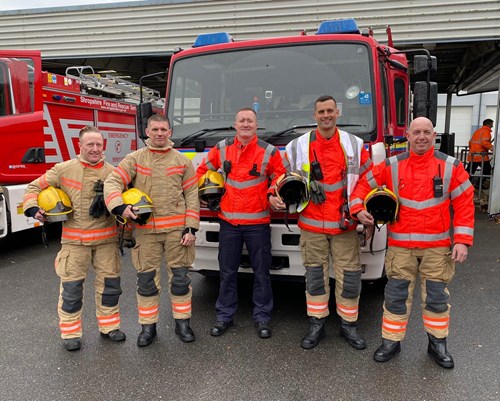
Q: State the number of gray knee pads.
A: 8